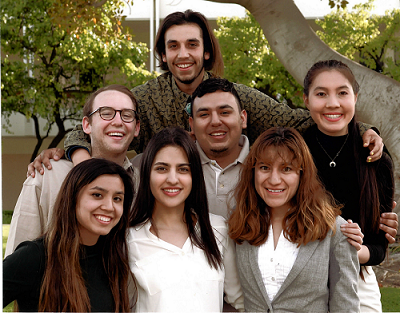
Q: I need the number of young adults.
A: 7